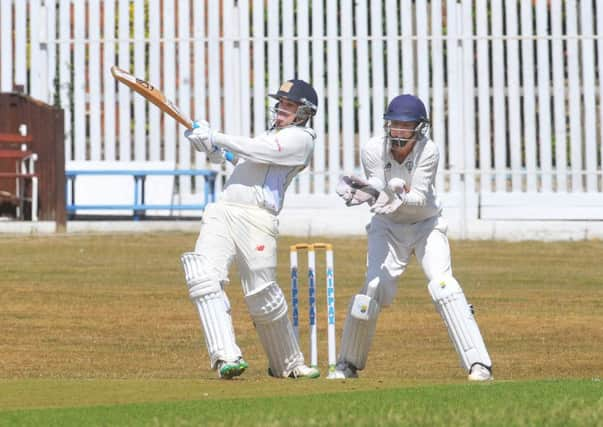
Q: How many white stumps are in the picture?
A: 3